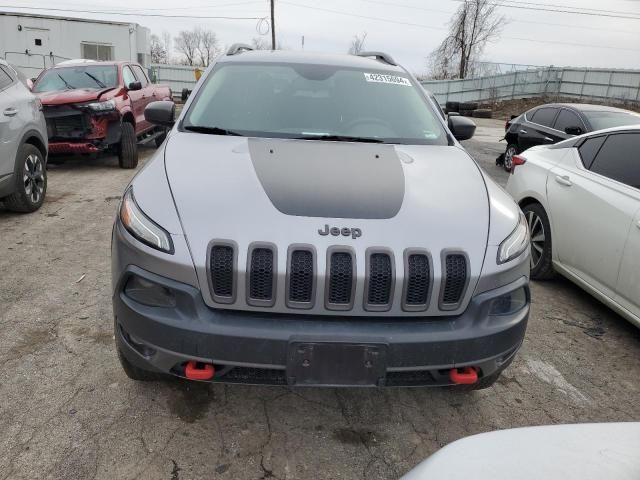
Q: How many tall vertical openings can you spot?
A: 7